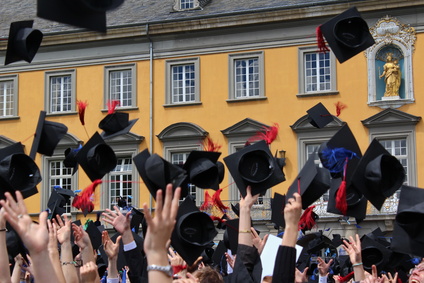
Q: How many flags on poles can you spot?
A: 0